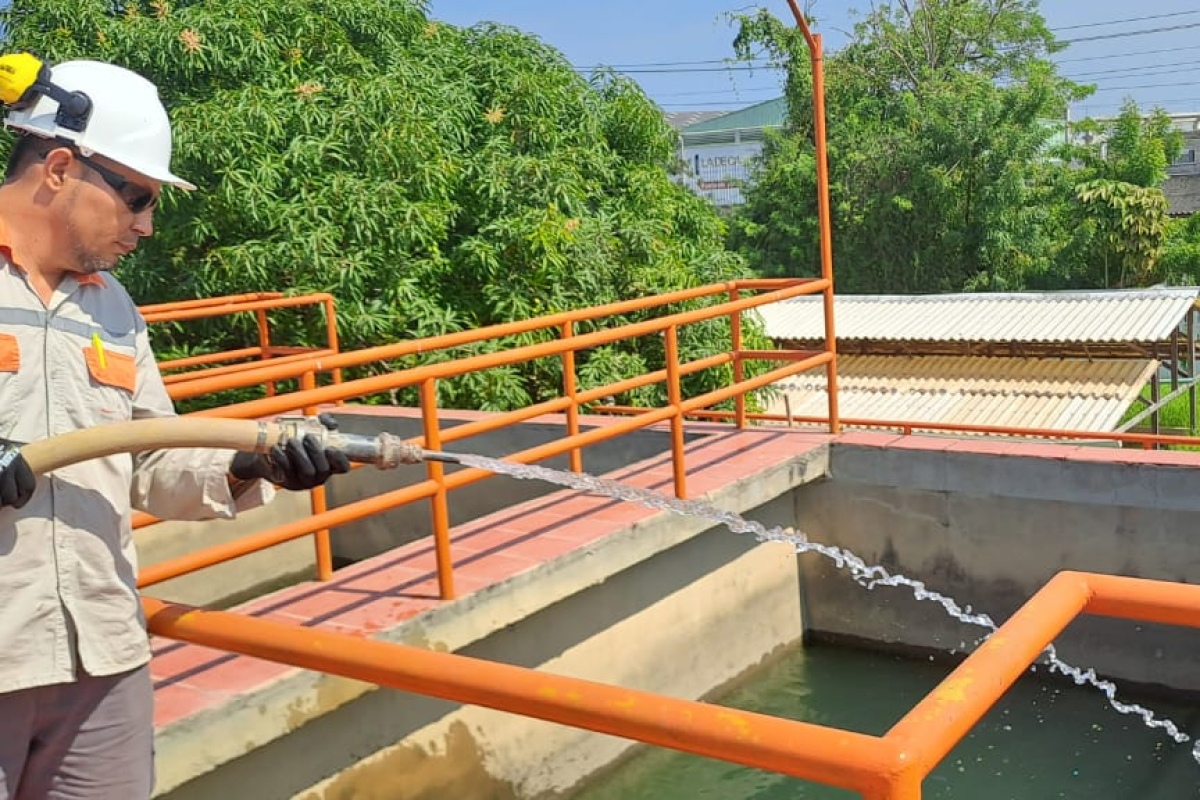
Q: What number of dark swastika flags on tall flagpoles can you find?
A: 0